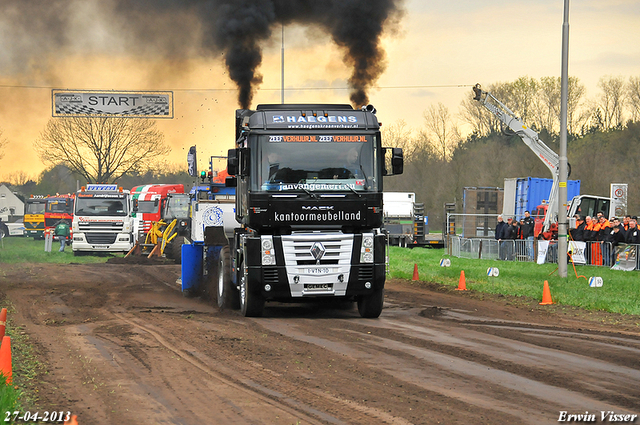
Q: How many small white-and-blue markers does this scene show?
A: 3